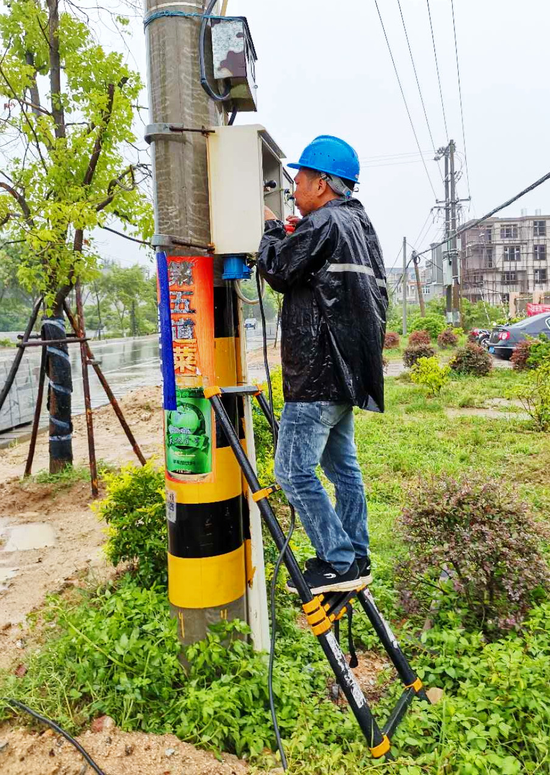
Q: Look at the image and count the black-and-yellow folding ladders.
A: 1